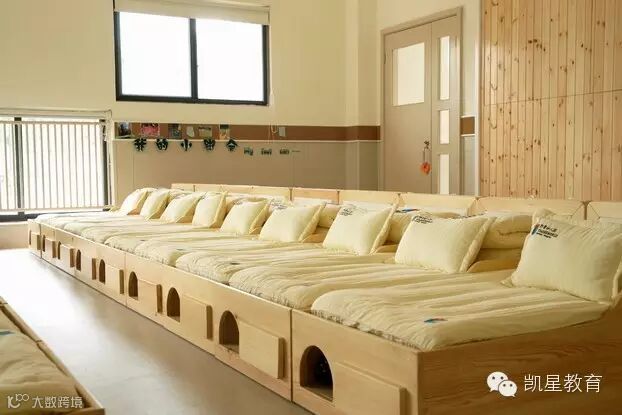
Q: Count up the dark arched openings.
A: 9